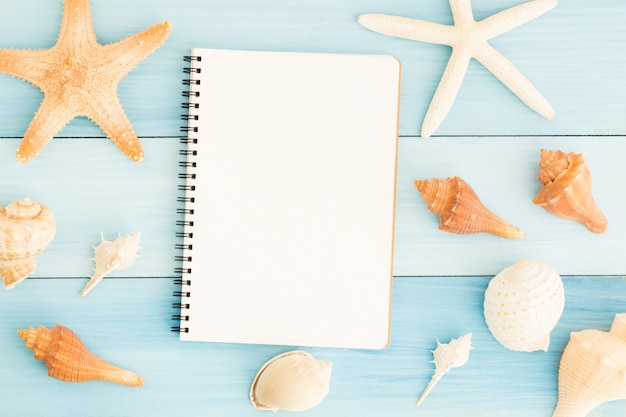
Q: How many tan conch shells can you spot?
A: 3